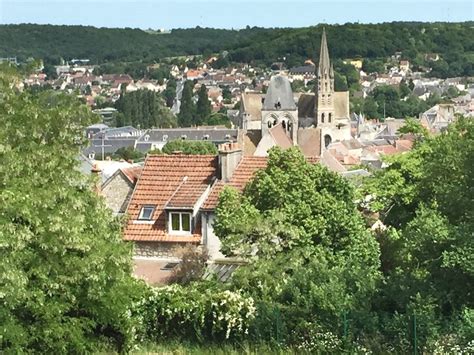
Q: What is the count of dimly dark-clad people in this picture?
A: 0